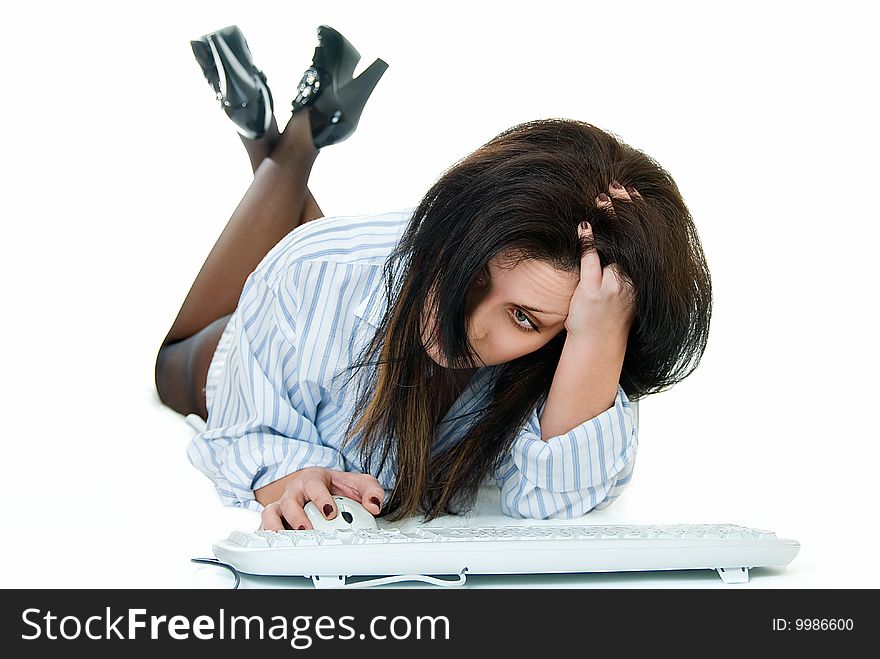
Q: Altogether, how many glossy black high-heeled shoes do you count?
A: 2